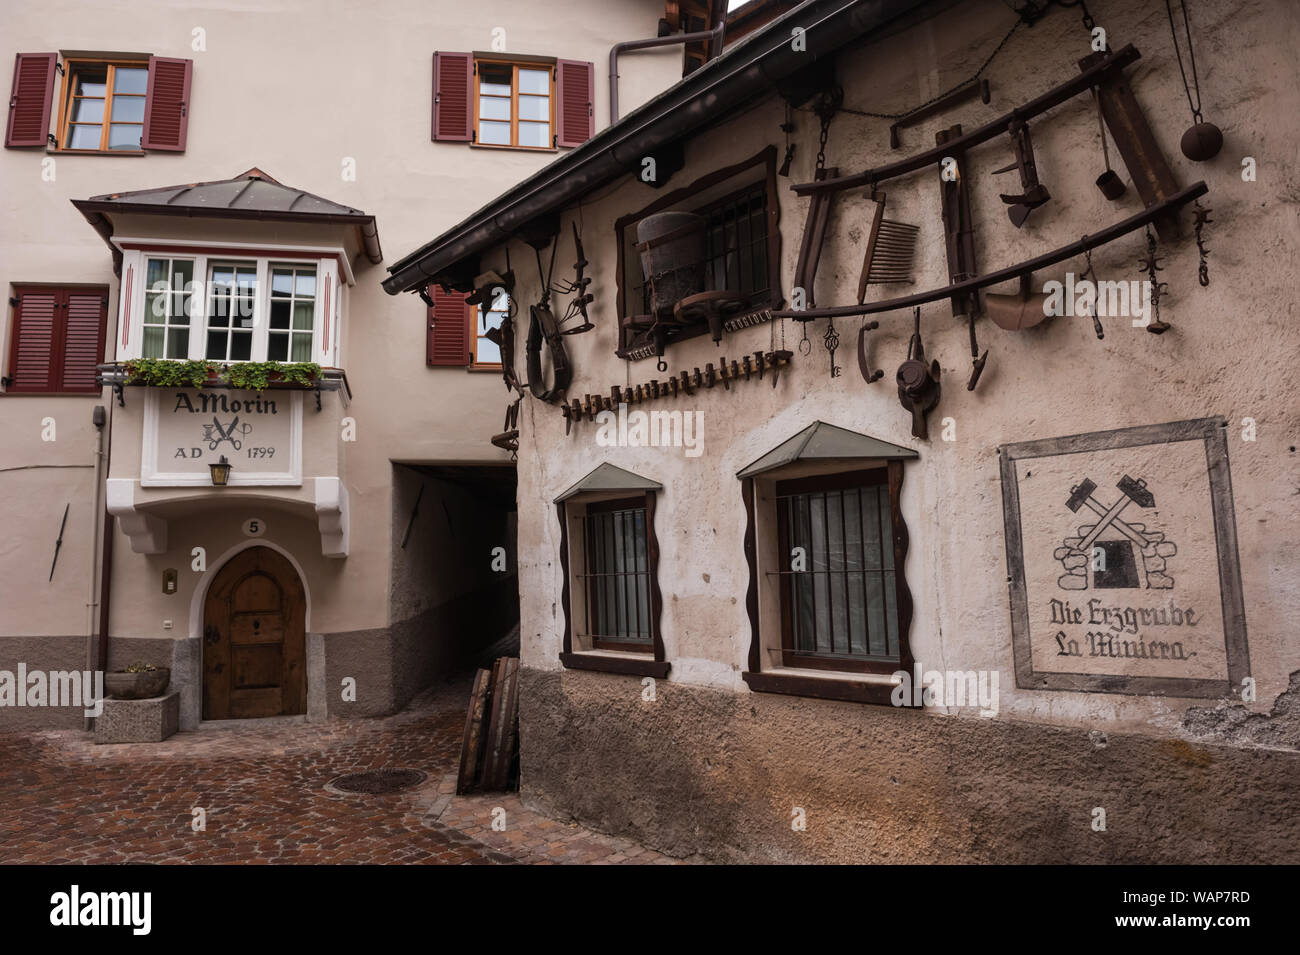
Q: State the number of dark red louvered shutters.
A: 7